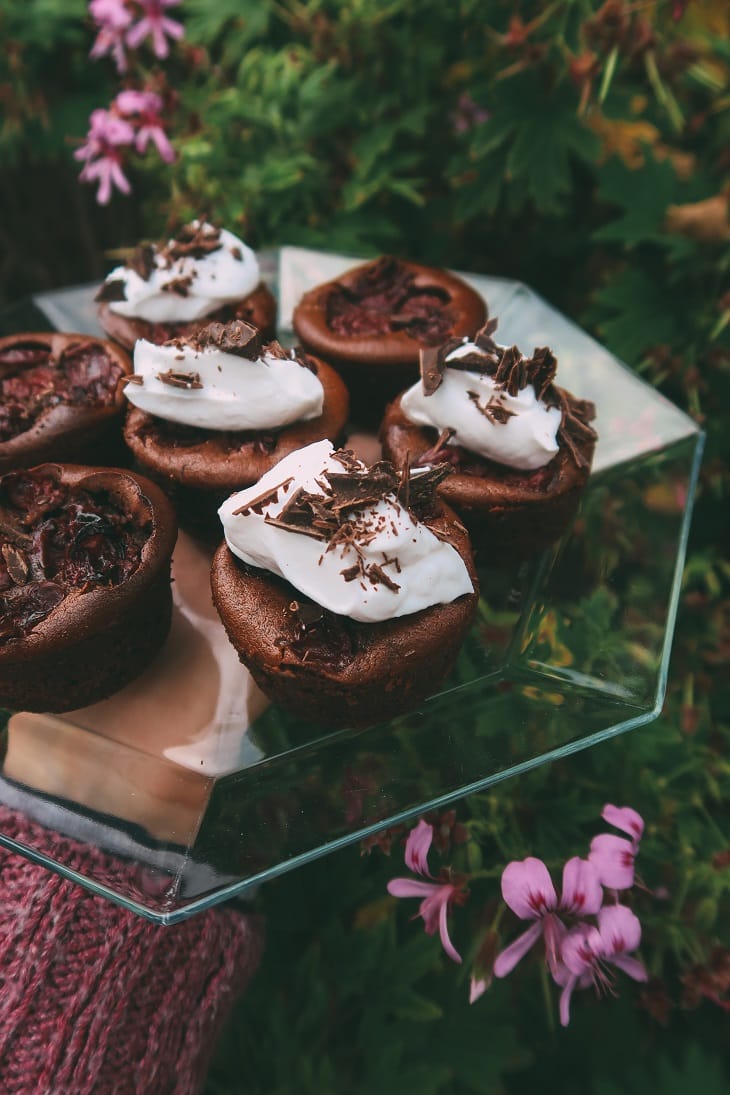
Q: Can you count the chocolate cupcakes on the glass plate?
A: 7